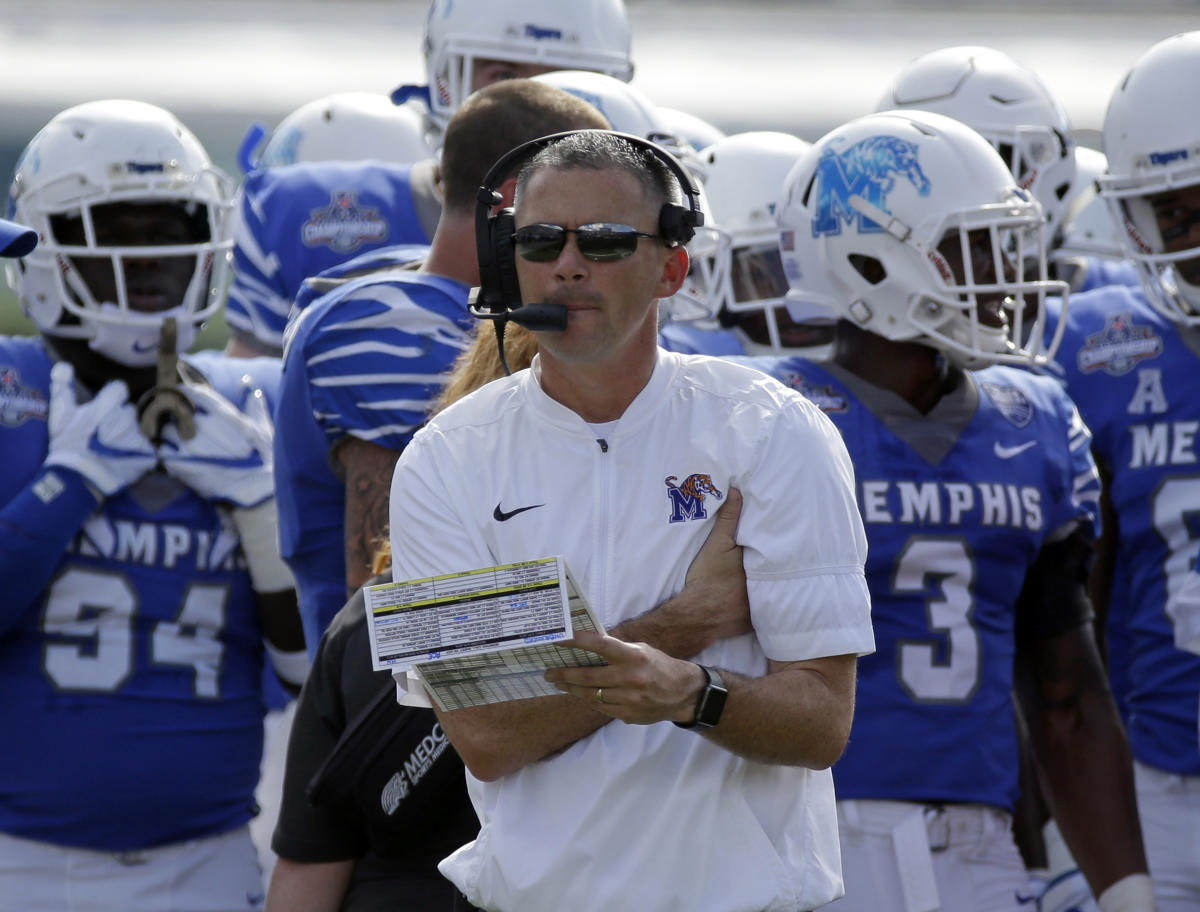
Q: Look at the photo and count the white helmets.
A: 11